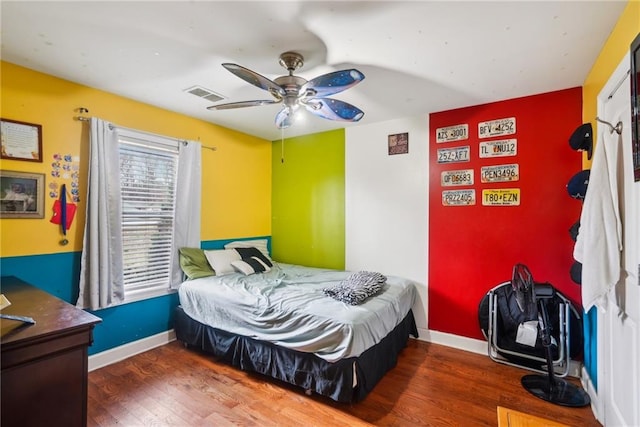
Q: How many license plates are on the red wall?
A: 8